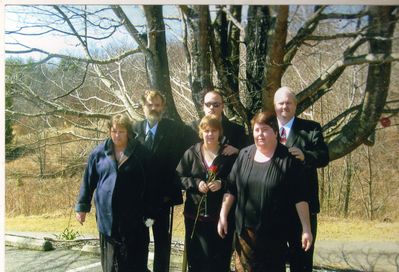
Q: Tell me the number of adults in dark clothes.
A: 6